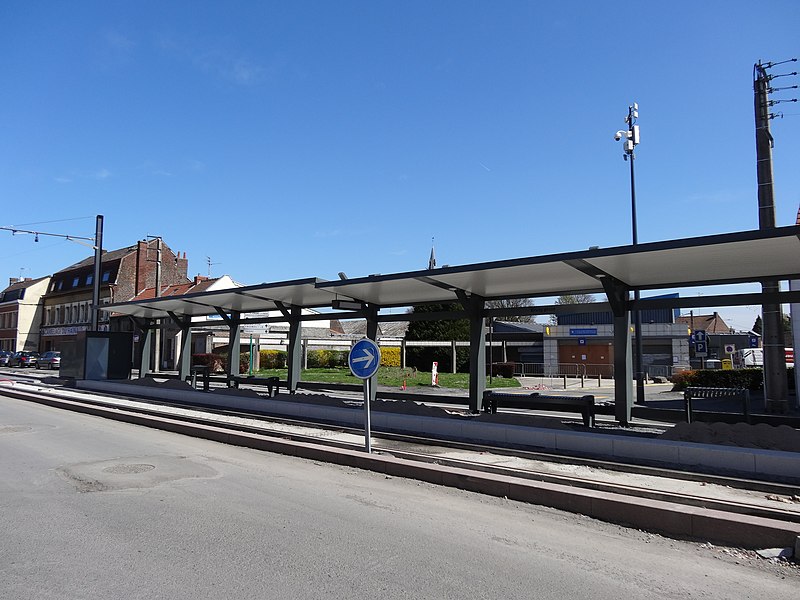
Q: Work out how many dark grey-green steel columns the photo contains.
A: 7